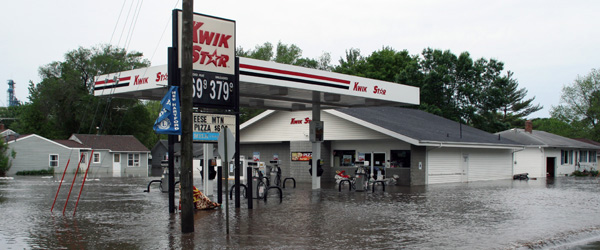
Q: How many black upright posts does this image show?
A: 4